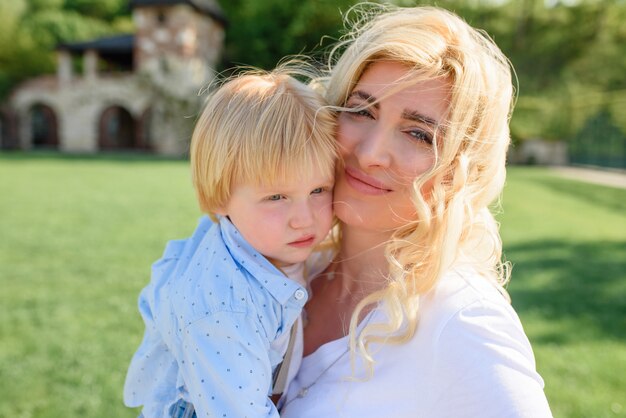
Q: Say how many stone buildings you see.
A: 1